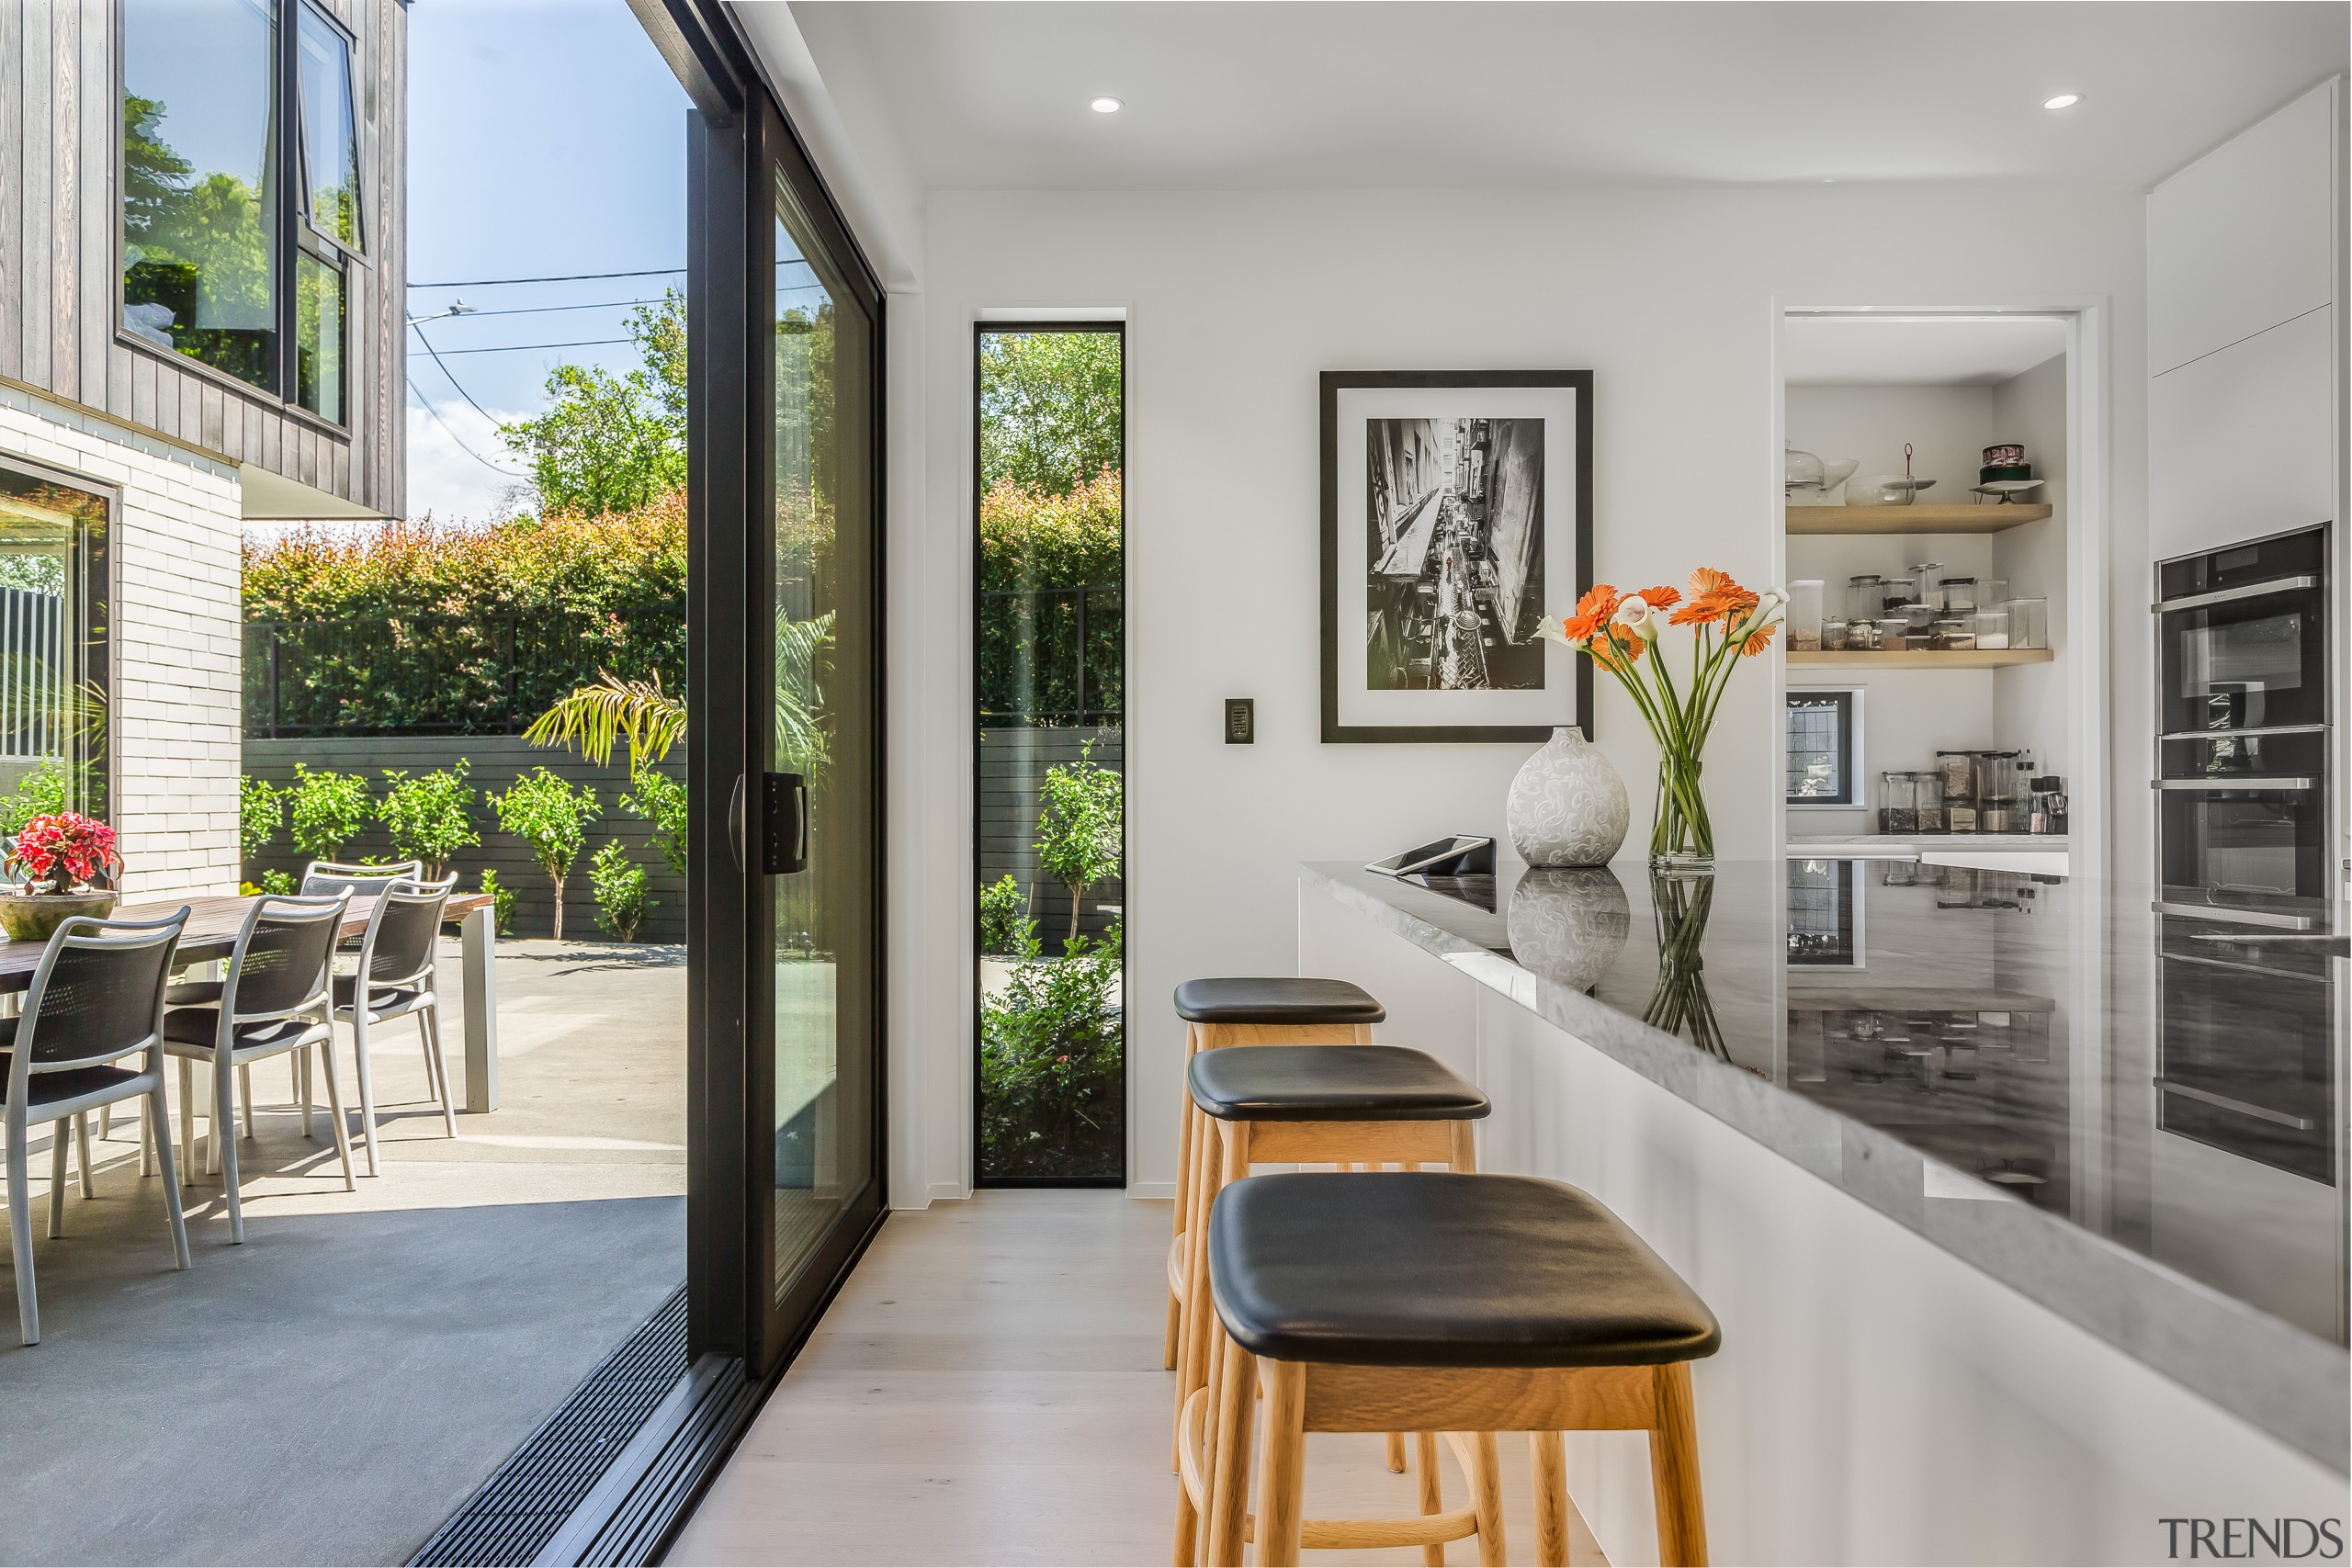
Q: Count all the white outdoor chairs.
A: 4